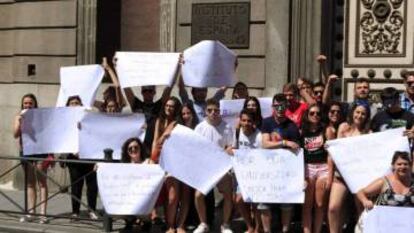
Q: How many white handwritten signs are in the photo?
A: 11